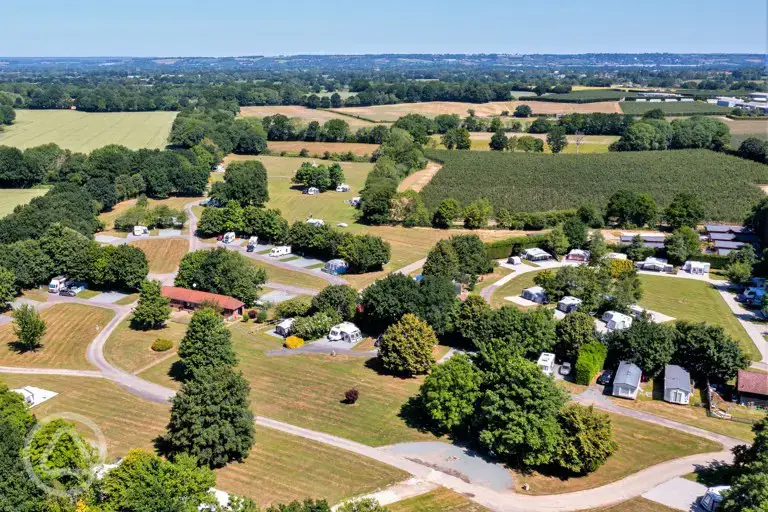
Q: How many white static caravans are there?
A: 2